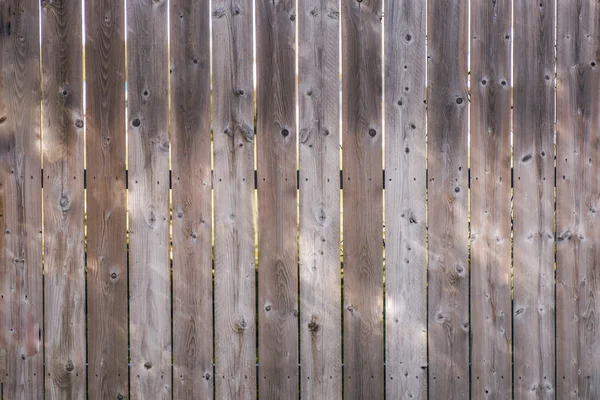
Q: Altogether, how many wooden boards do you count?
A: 14